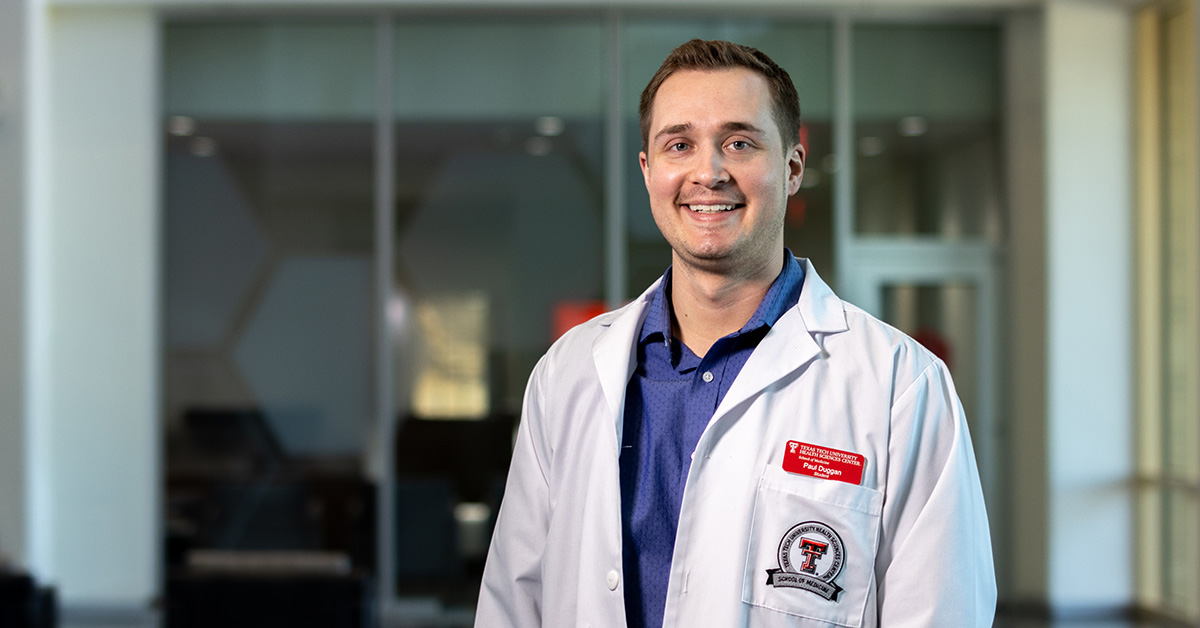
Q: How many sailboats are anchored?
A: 0